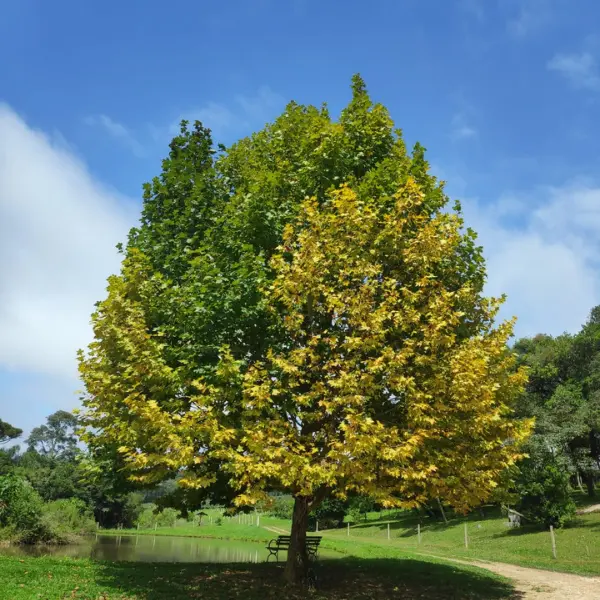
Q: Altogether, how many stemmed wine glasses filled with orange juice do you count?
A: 0